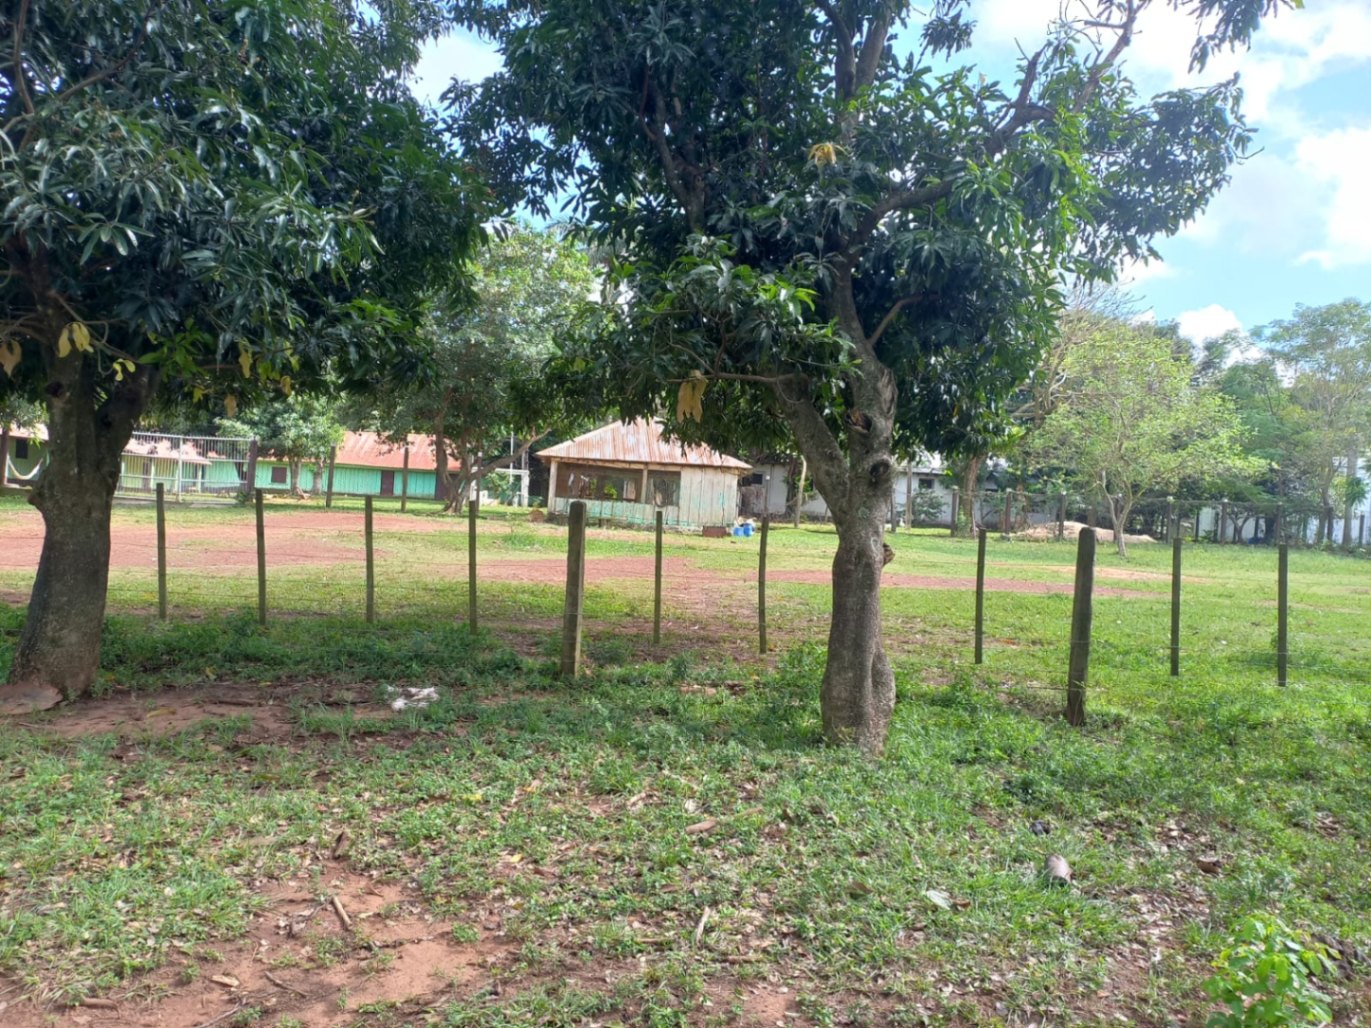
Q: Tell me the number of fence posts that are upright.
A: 11